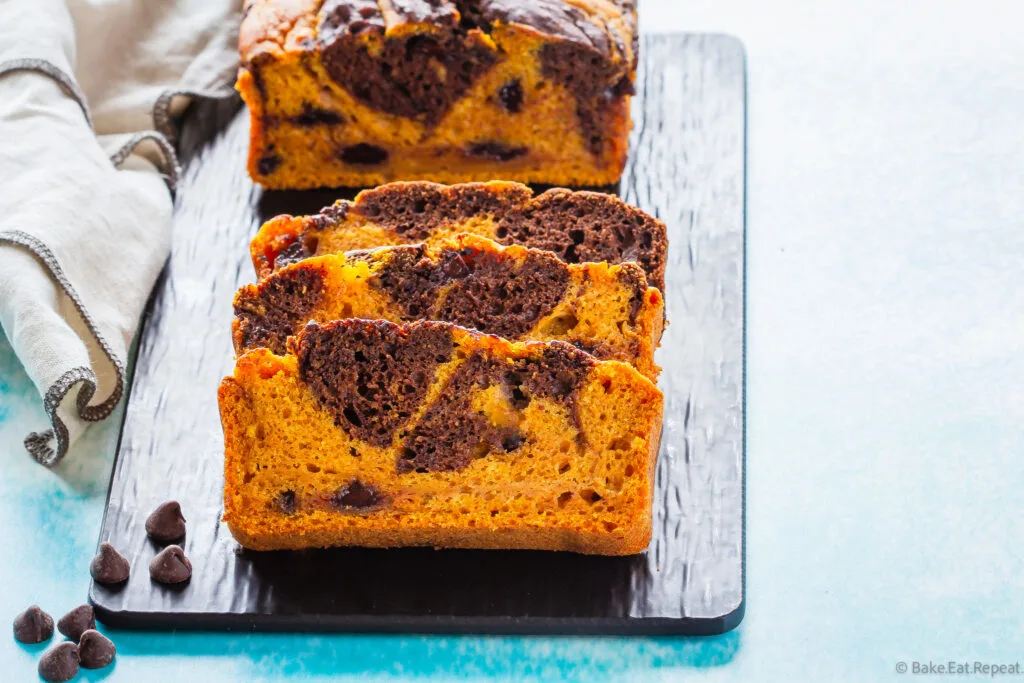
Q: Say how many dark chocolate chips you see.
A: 7